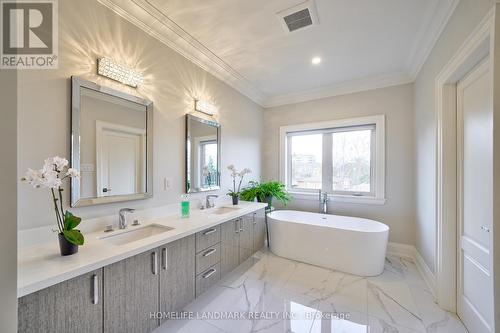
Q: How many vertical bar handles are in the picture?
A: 6